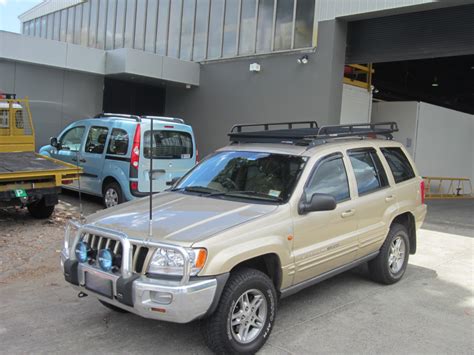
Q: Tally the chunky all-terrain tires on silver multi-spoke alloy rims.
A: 2